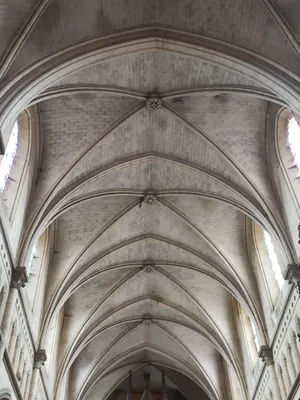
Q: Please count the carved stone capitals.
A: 4